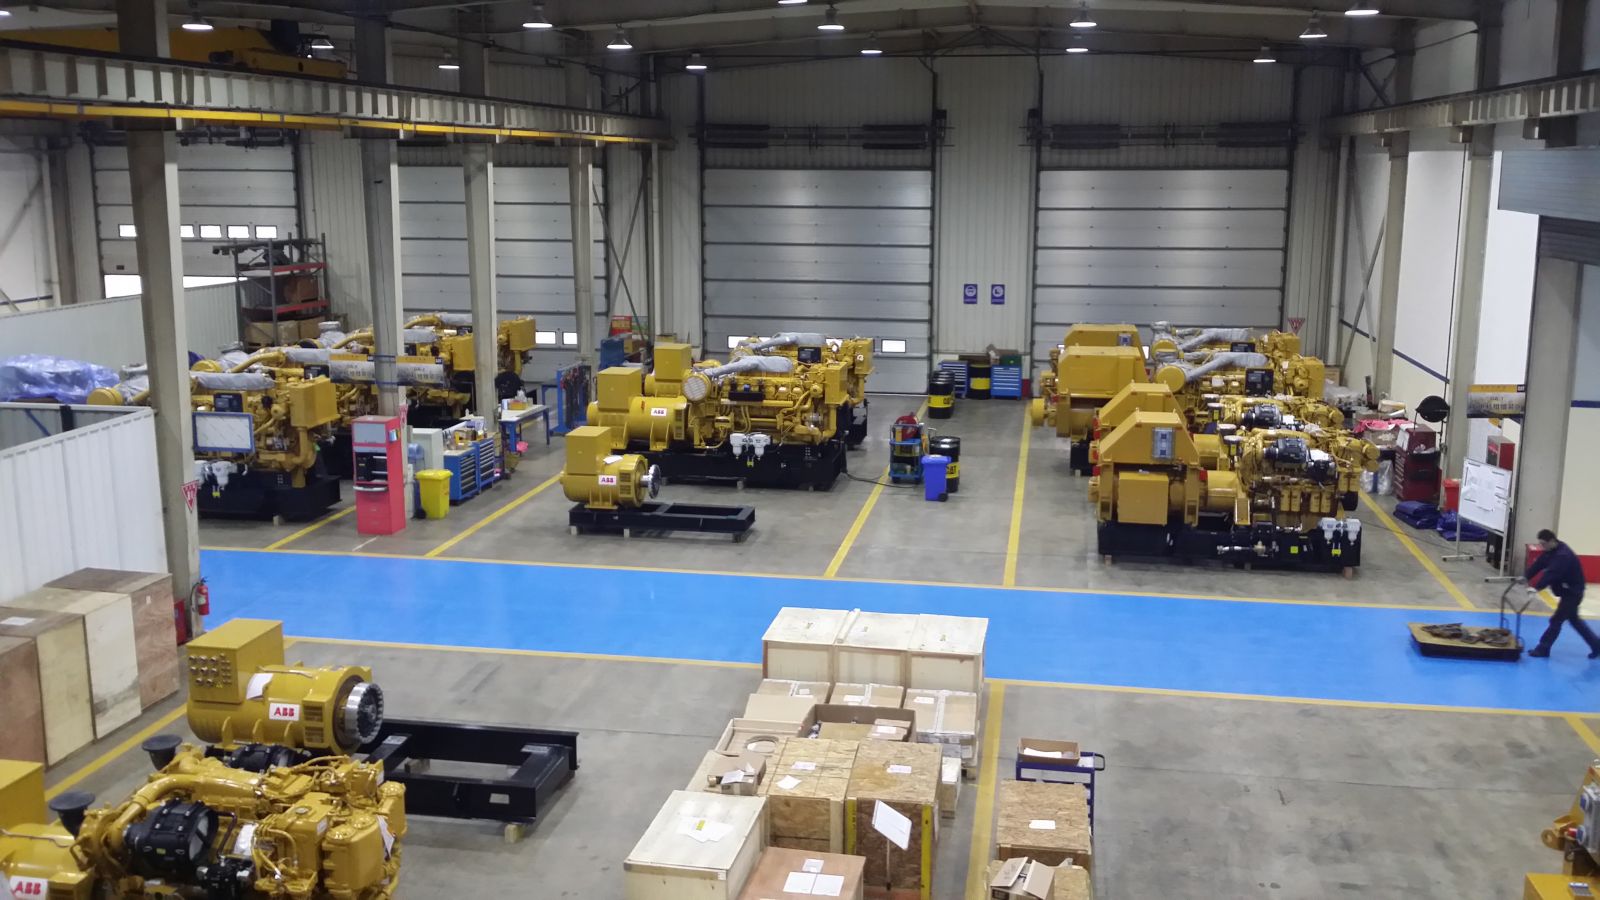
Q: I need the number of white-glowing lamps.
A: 15